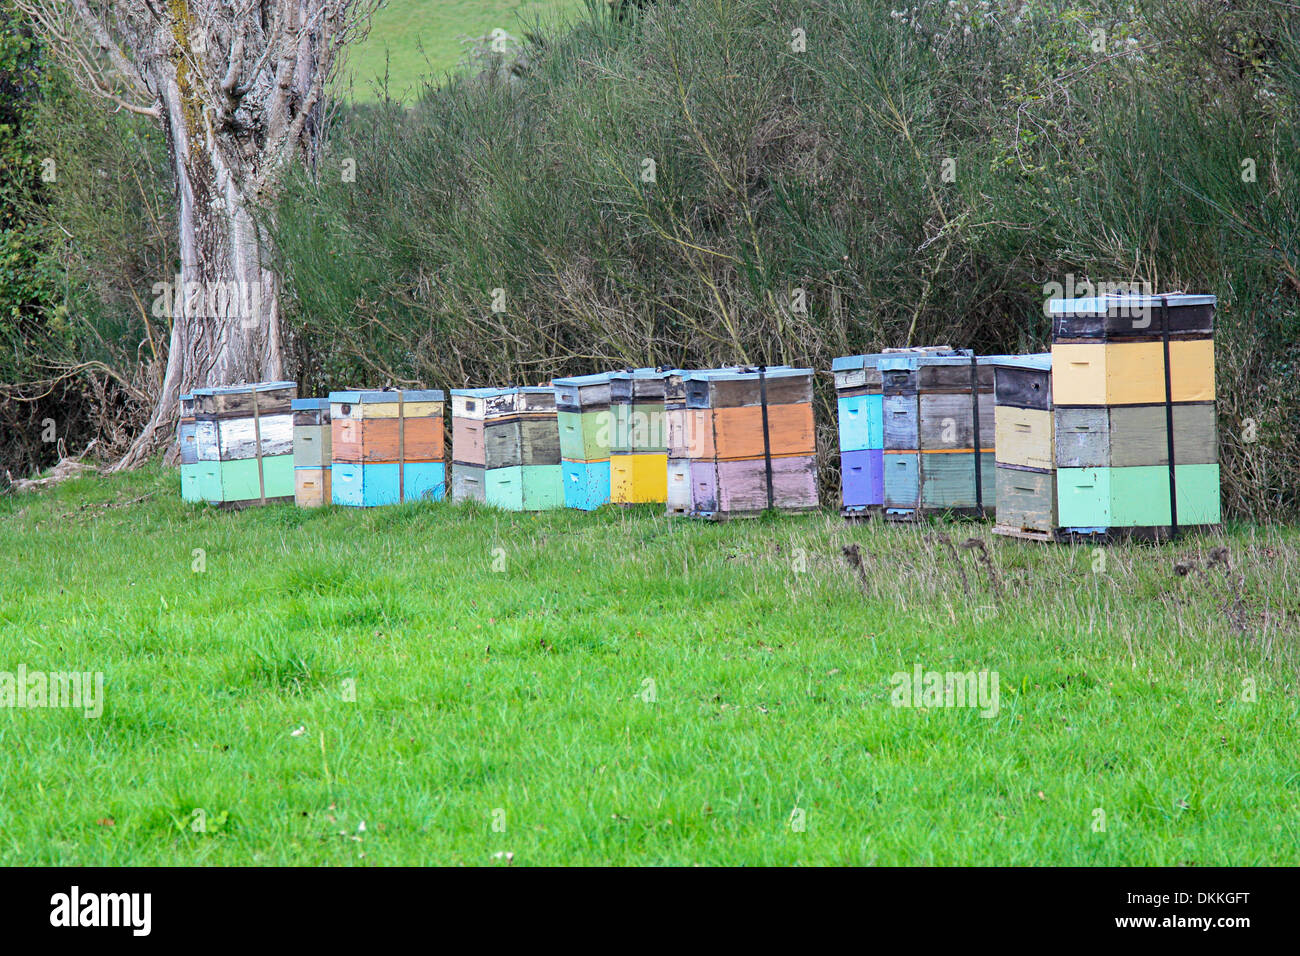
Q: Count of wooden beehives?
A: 14